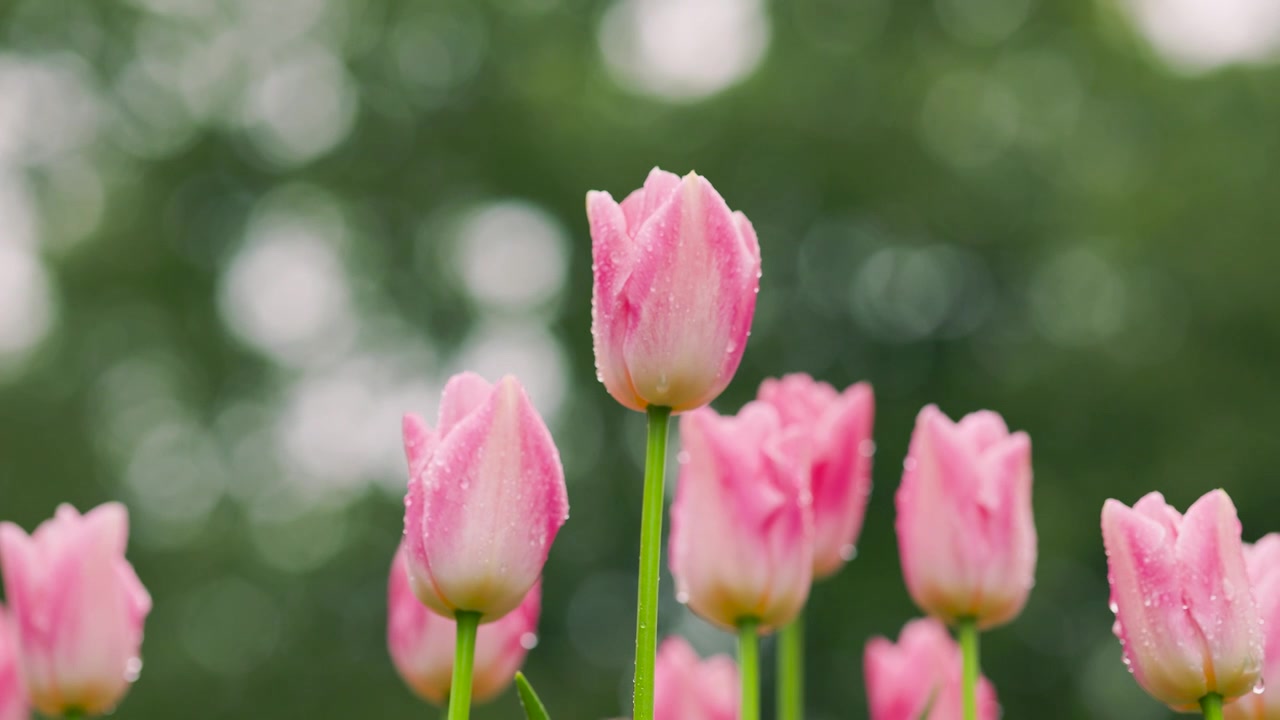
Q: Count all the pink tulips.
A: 12